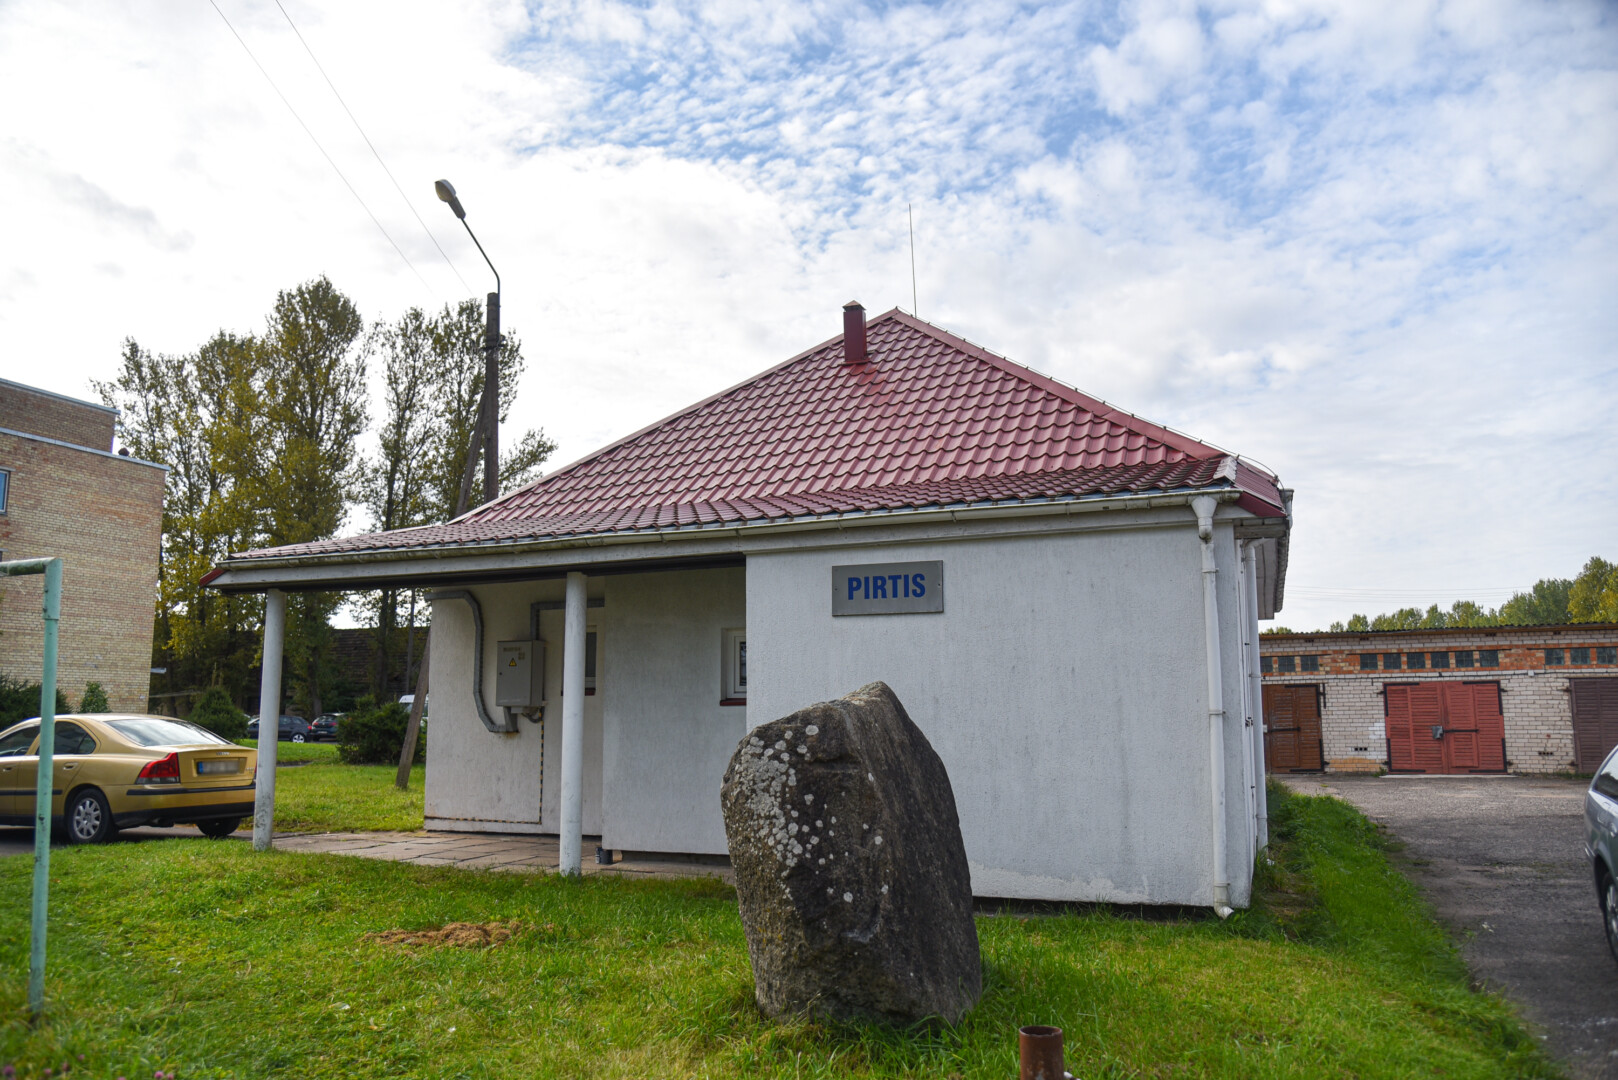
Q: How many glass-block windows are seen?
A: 12